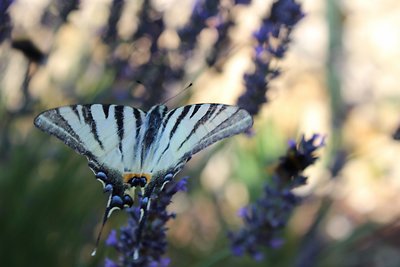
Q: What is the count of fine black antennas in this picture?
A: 2